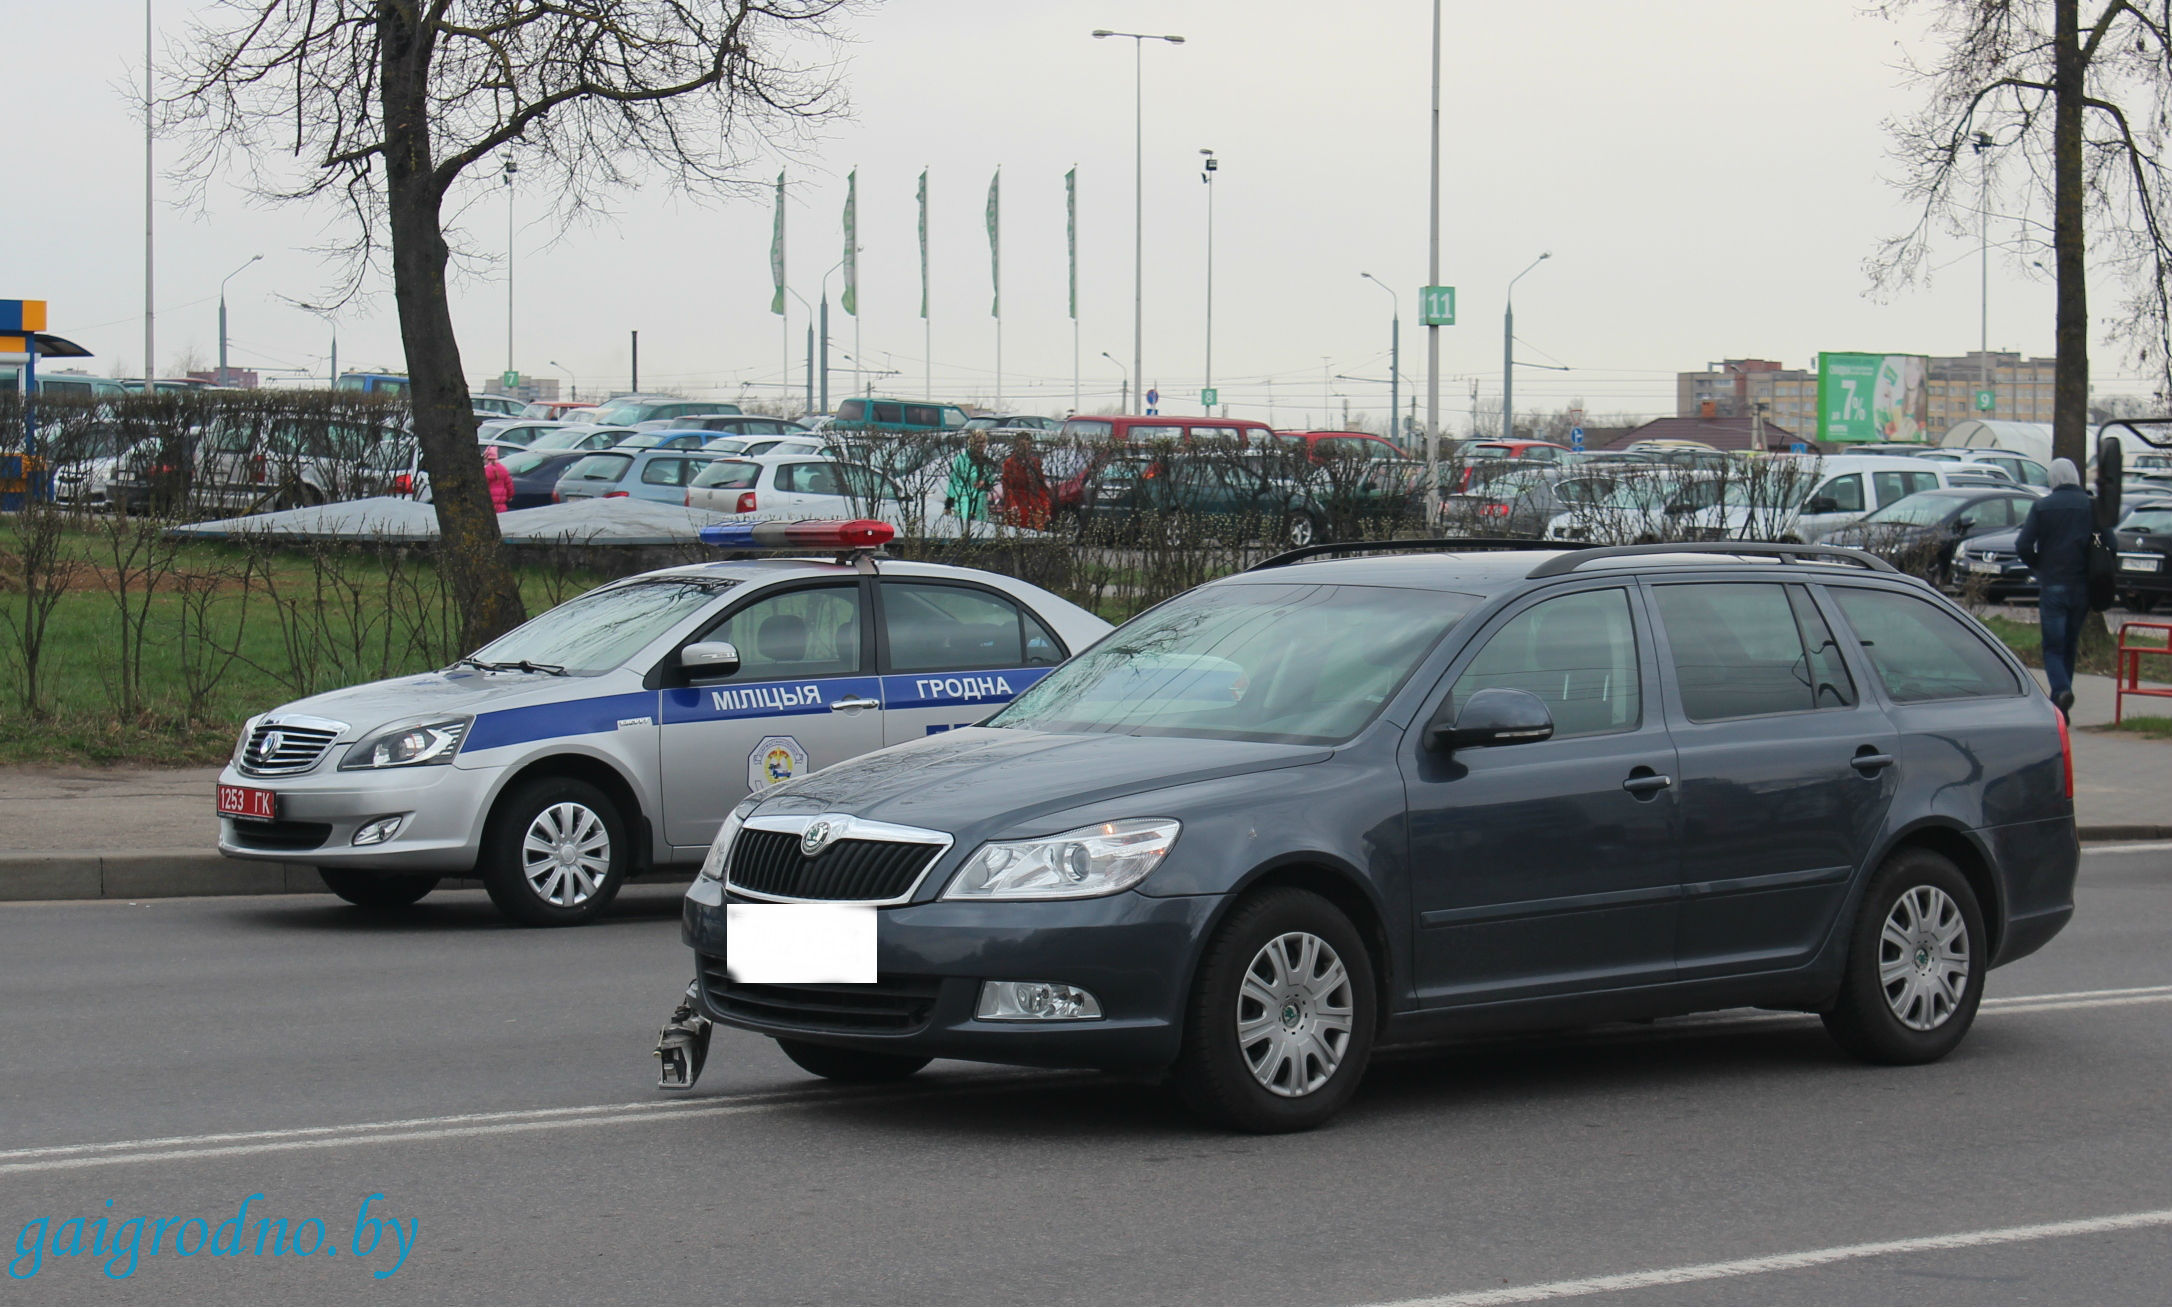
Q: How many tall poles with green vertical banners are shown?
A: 5